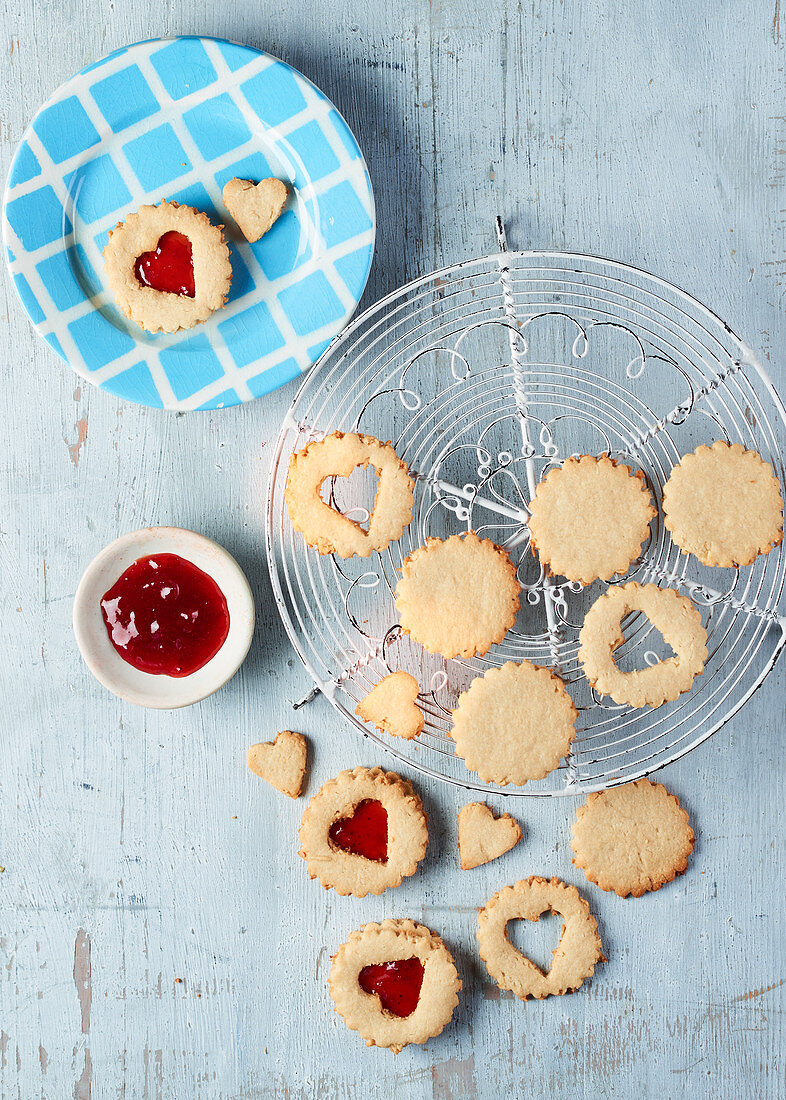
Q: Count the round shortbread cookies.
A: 11